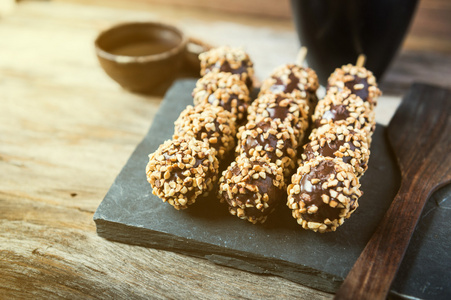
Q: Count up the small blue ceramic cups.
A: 0